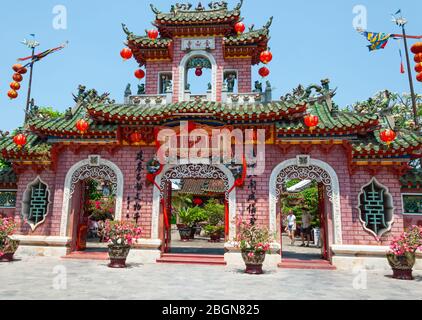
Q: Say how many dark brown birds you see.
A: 0